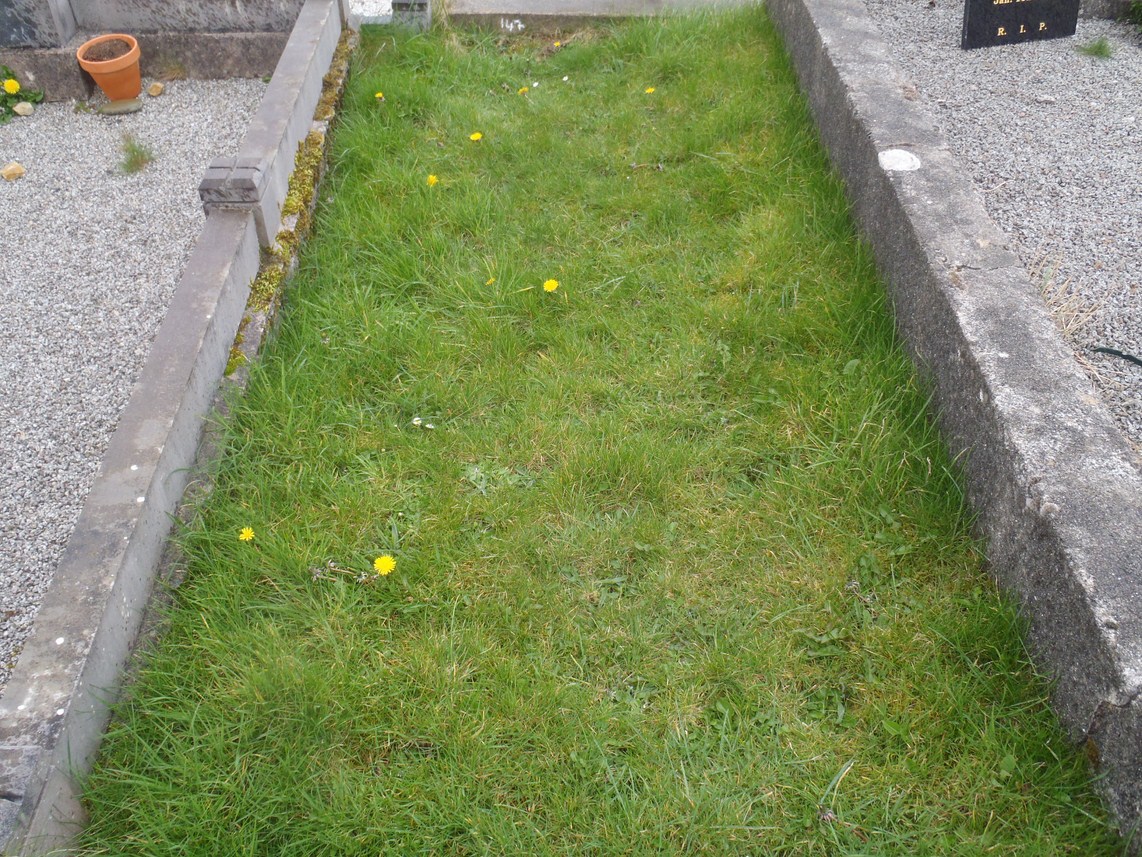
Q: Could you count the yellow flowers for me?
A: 11